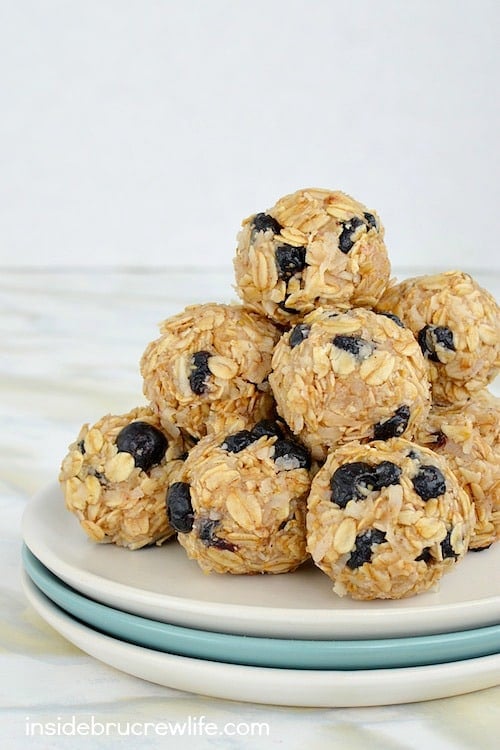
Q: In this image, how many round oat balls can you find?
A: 8